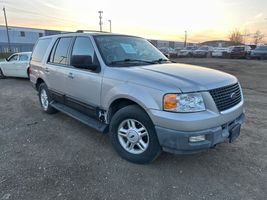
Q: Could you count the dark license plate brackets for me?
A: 1